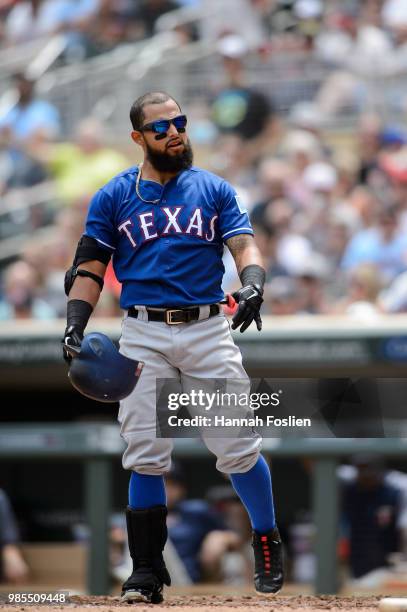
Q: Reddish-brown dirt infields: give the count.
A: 1